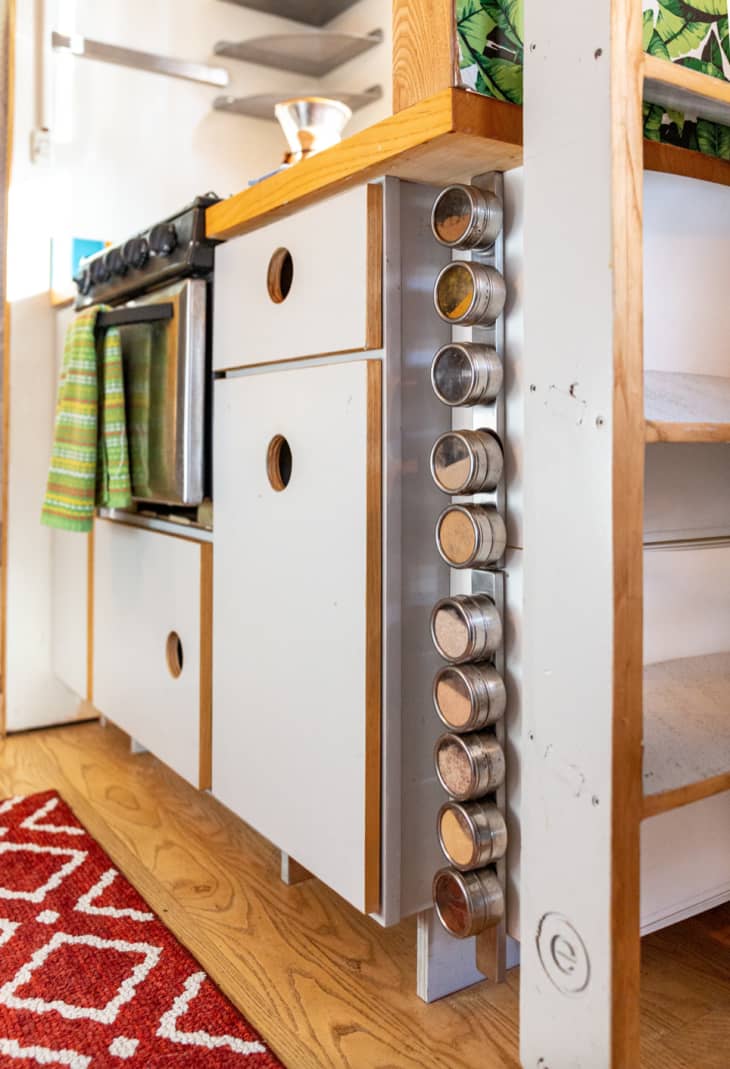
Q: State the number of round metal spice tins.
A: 10